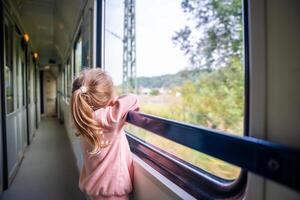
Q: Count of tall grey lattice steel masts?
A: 1